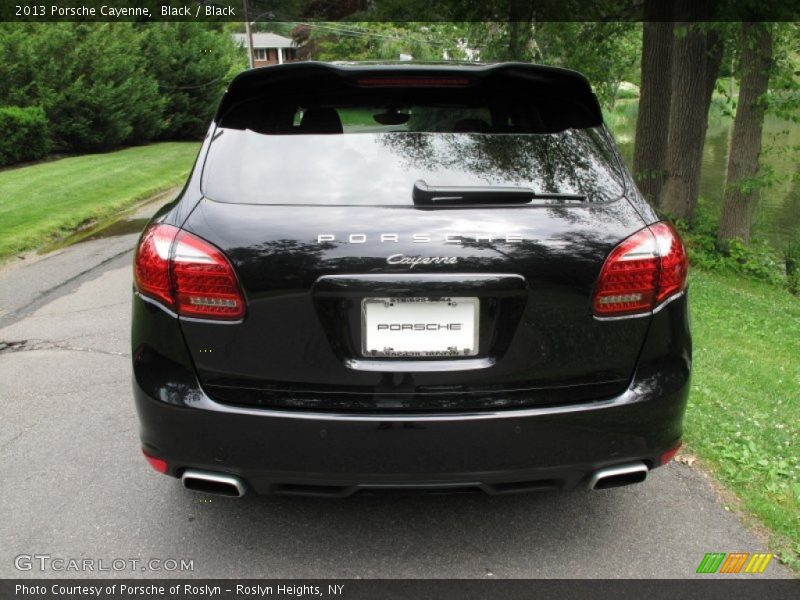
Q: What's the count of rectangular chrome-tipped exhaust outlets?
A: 2